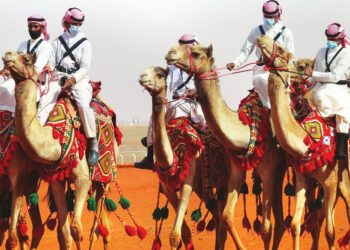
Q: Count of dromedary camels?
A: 5